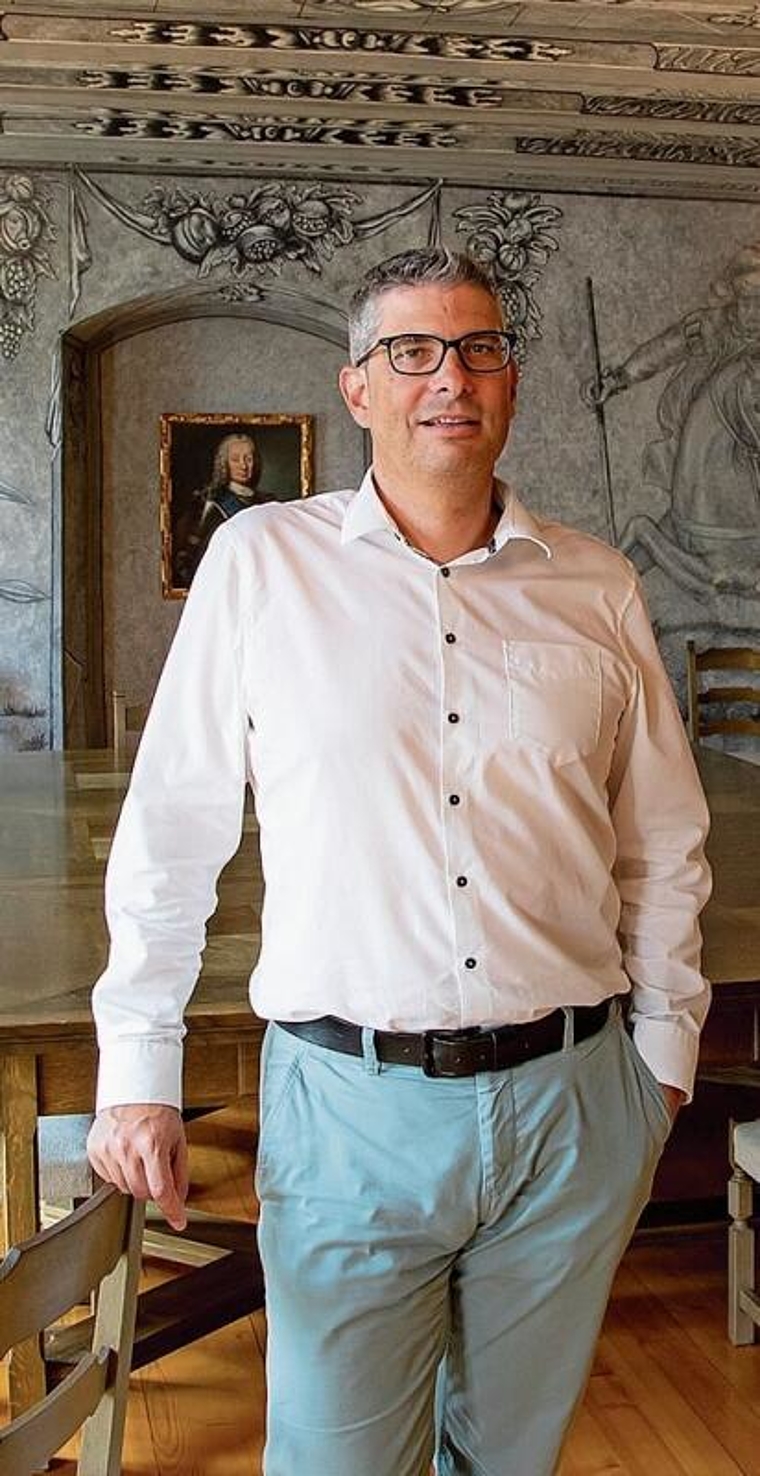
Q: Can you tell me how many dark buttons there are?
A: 6